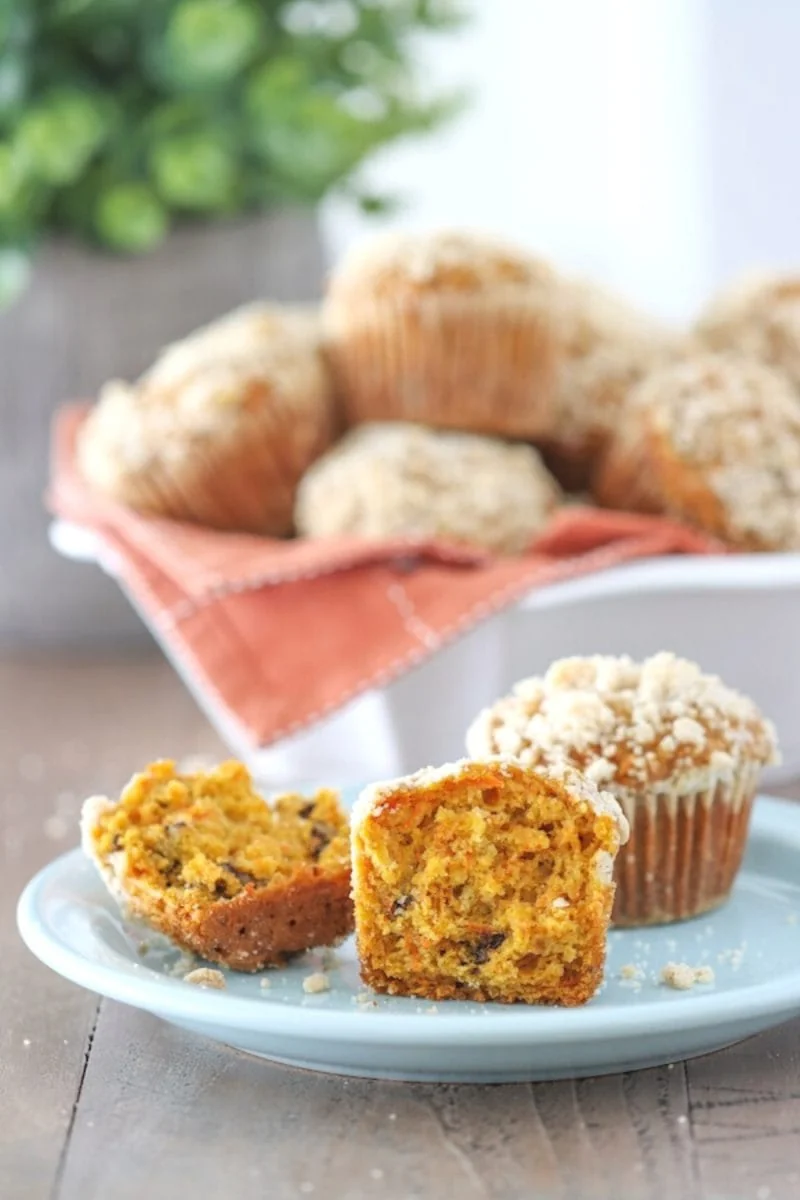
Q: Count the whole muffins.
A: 7